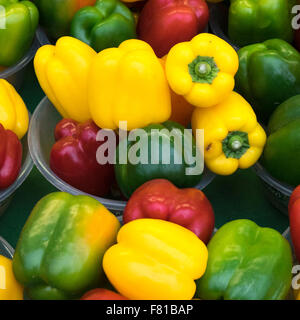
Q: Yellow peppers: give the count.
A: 7